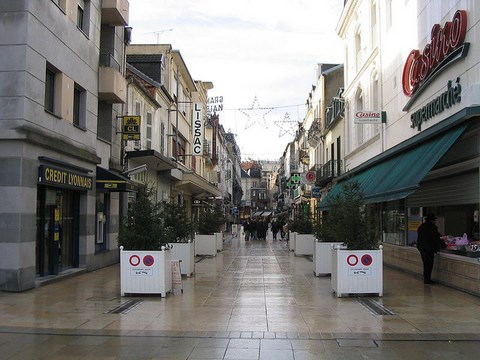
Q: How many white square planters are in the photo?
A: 8